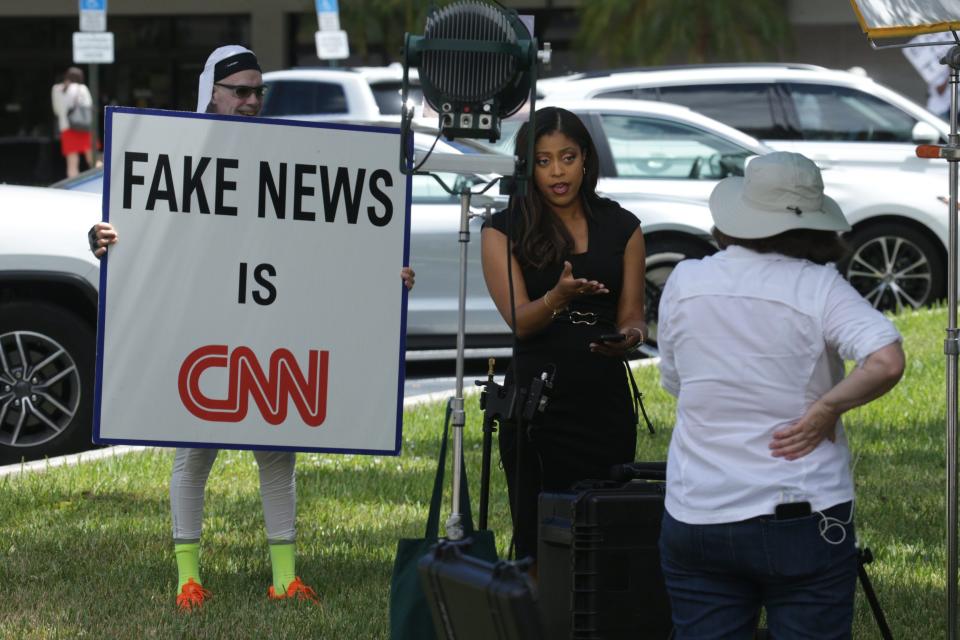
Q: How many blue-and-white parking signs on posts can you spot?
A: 2